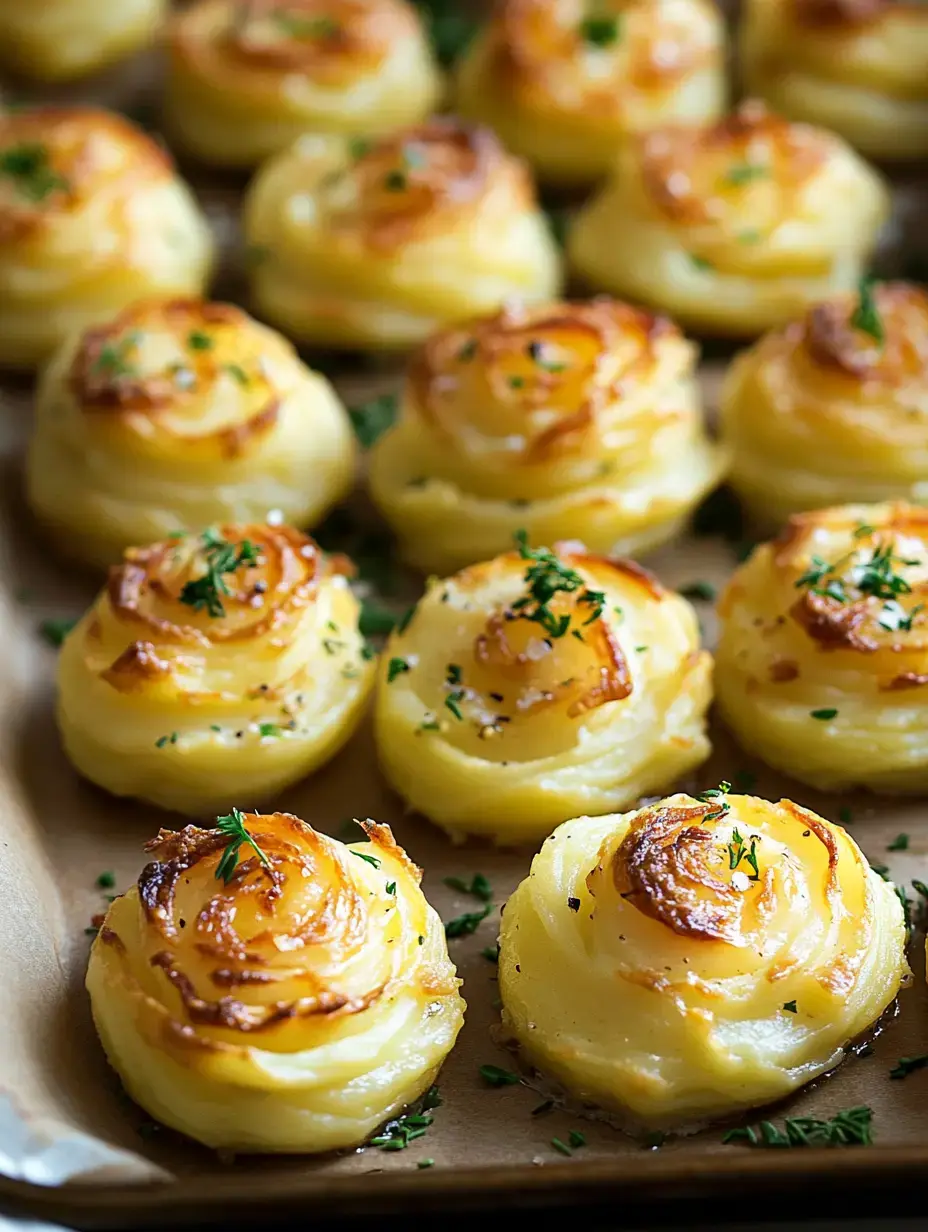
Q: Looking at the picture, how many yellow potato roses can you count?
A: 15